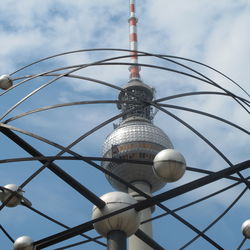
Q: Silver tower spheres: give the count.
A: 1